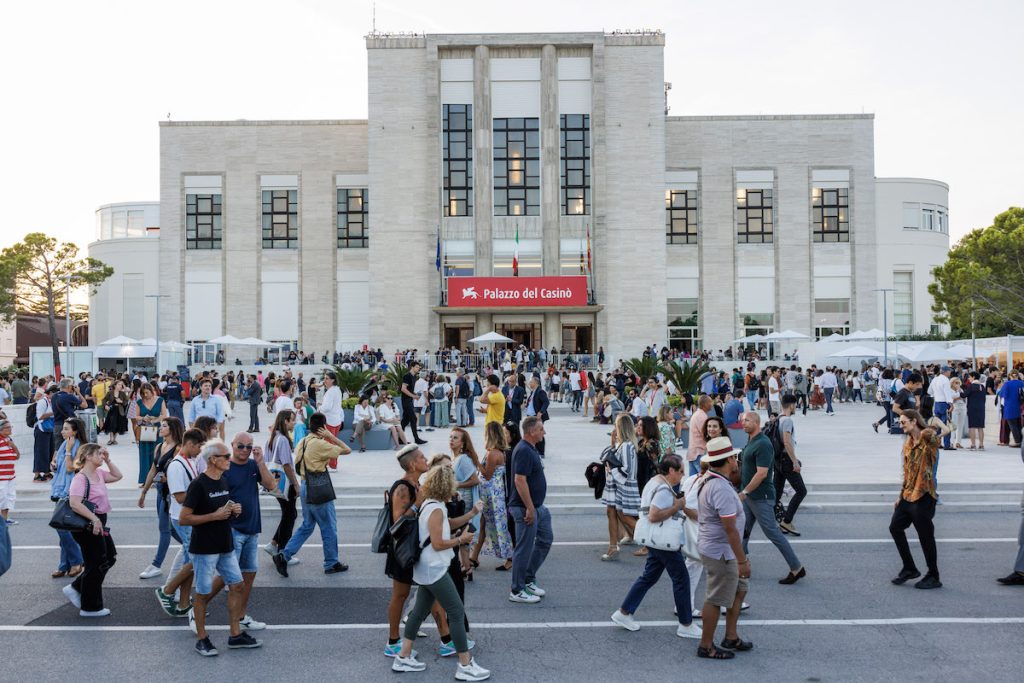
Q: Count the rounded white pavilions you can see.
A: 2